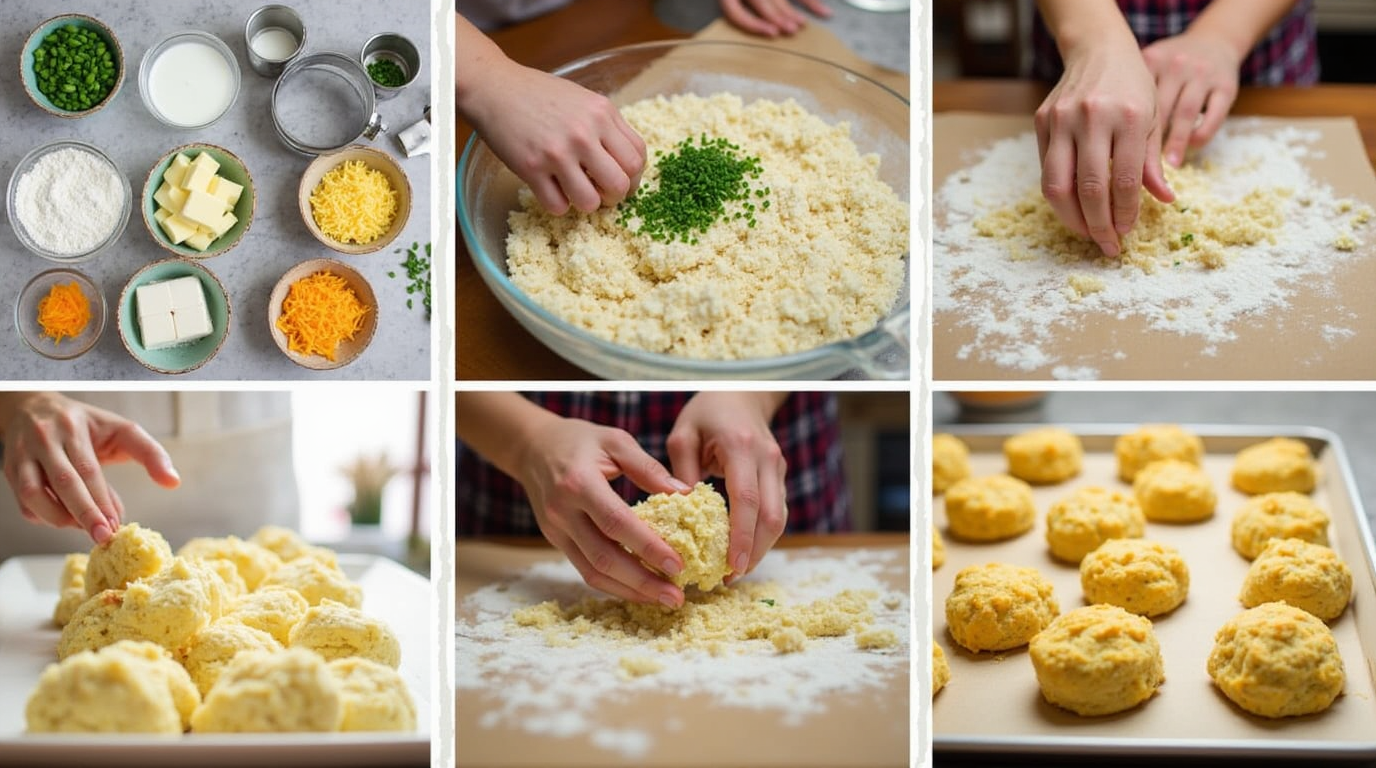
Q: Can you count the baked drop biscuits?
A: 15